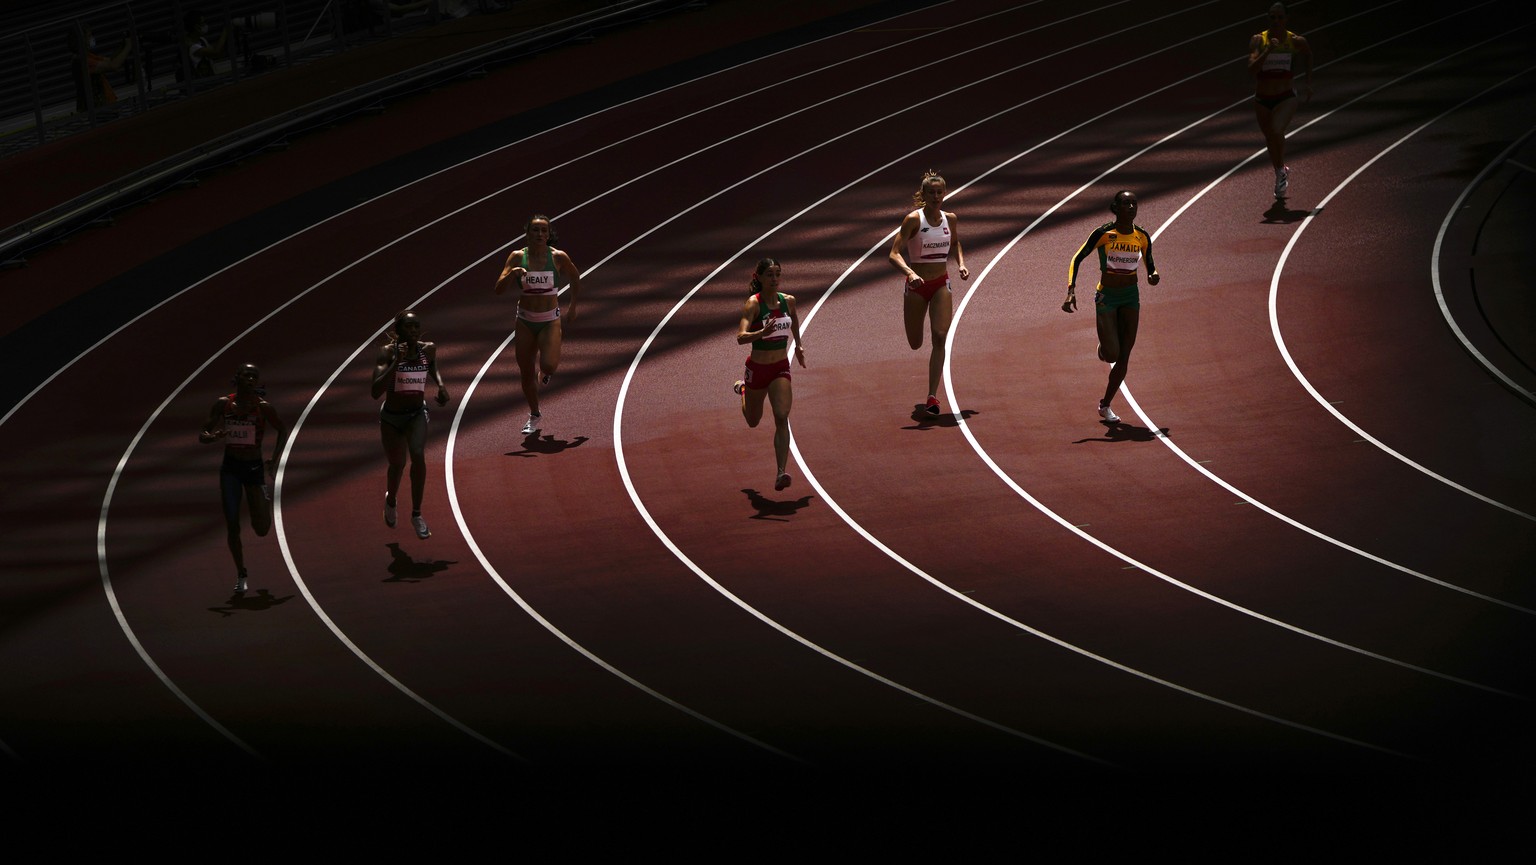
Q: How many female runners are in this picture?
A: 7